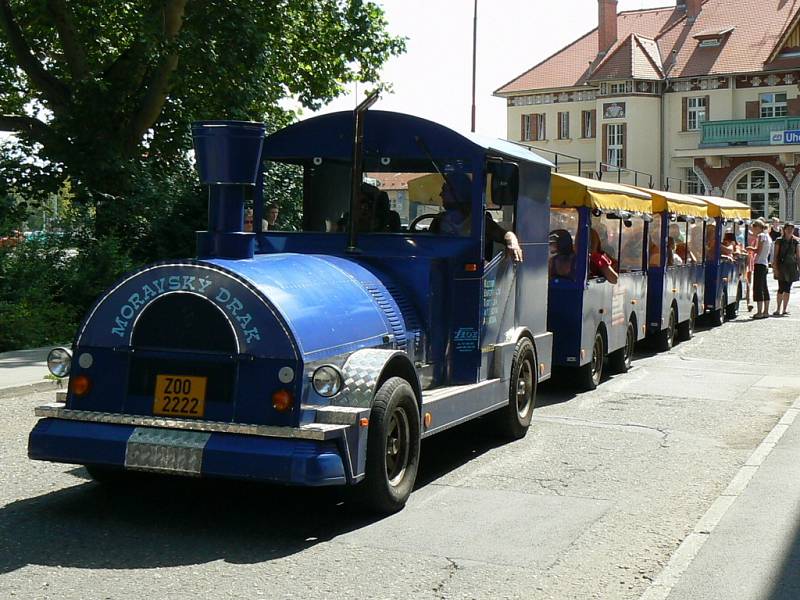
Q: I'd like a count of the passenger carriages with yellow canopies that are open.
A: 3